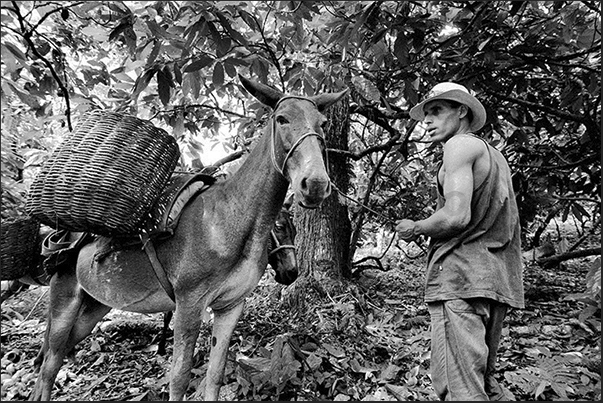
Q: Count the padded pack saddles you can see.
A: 1